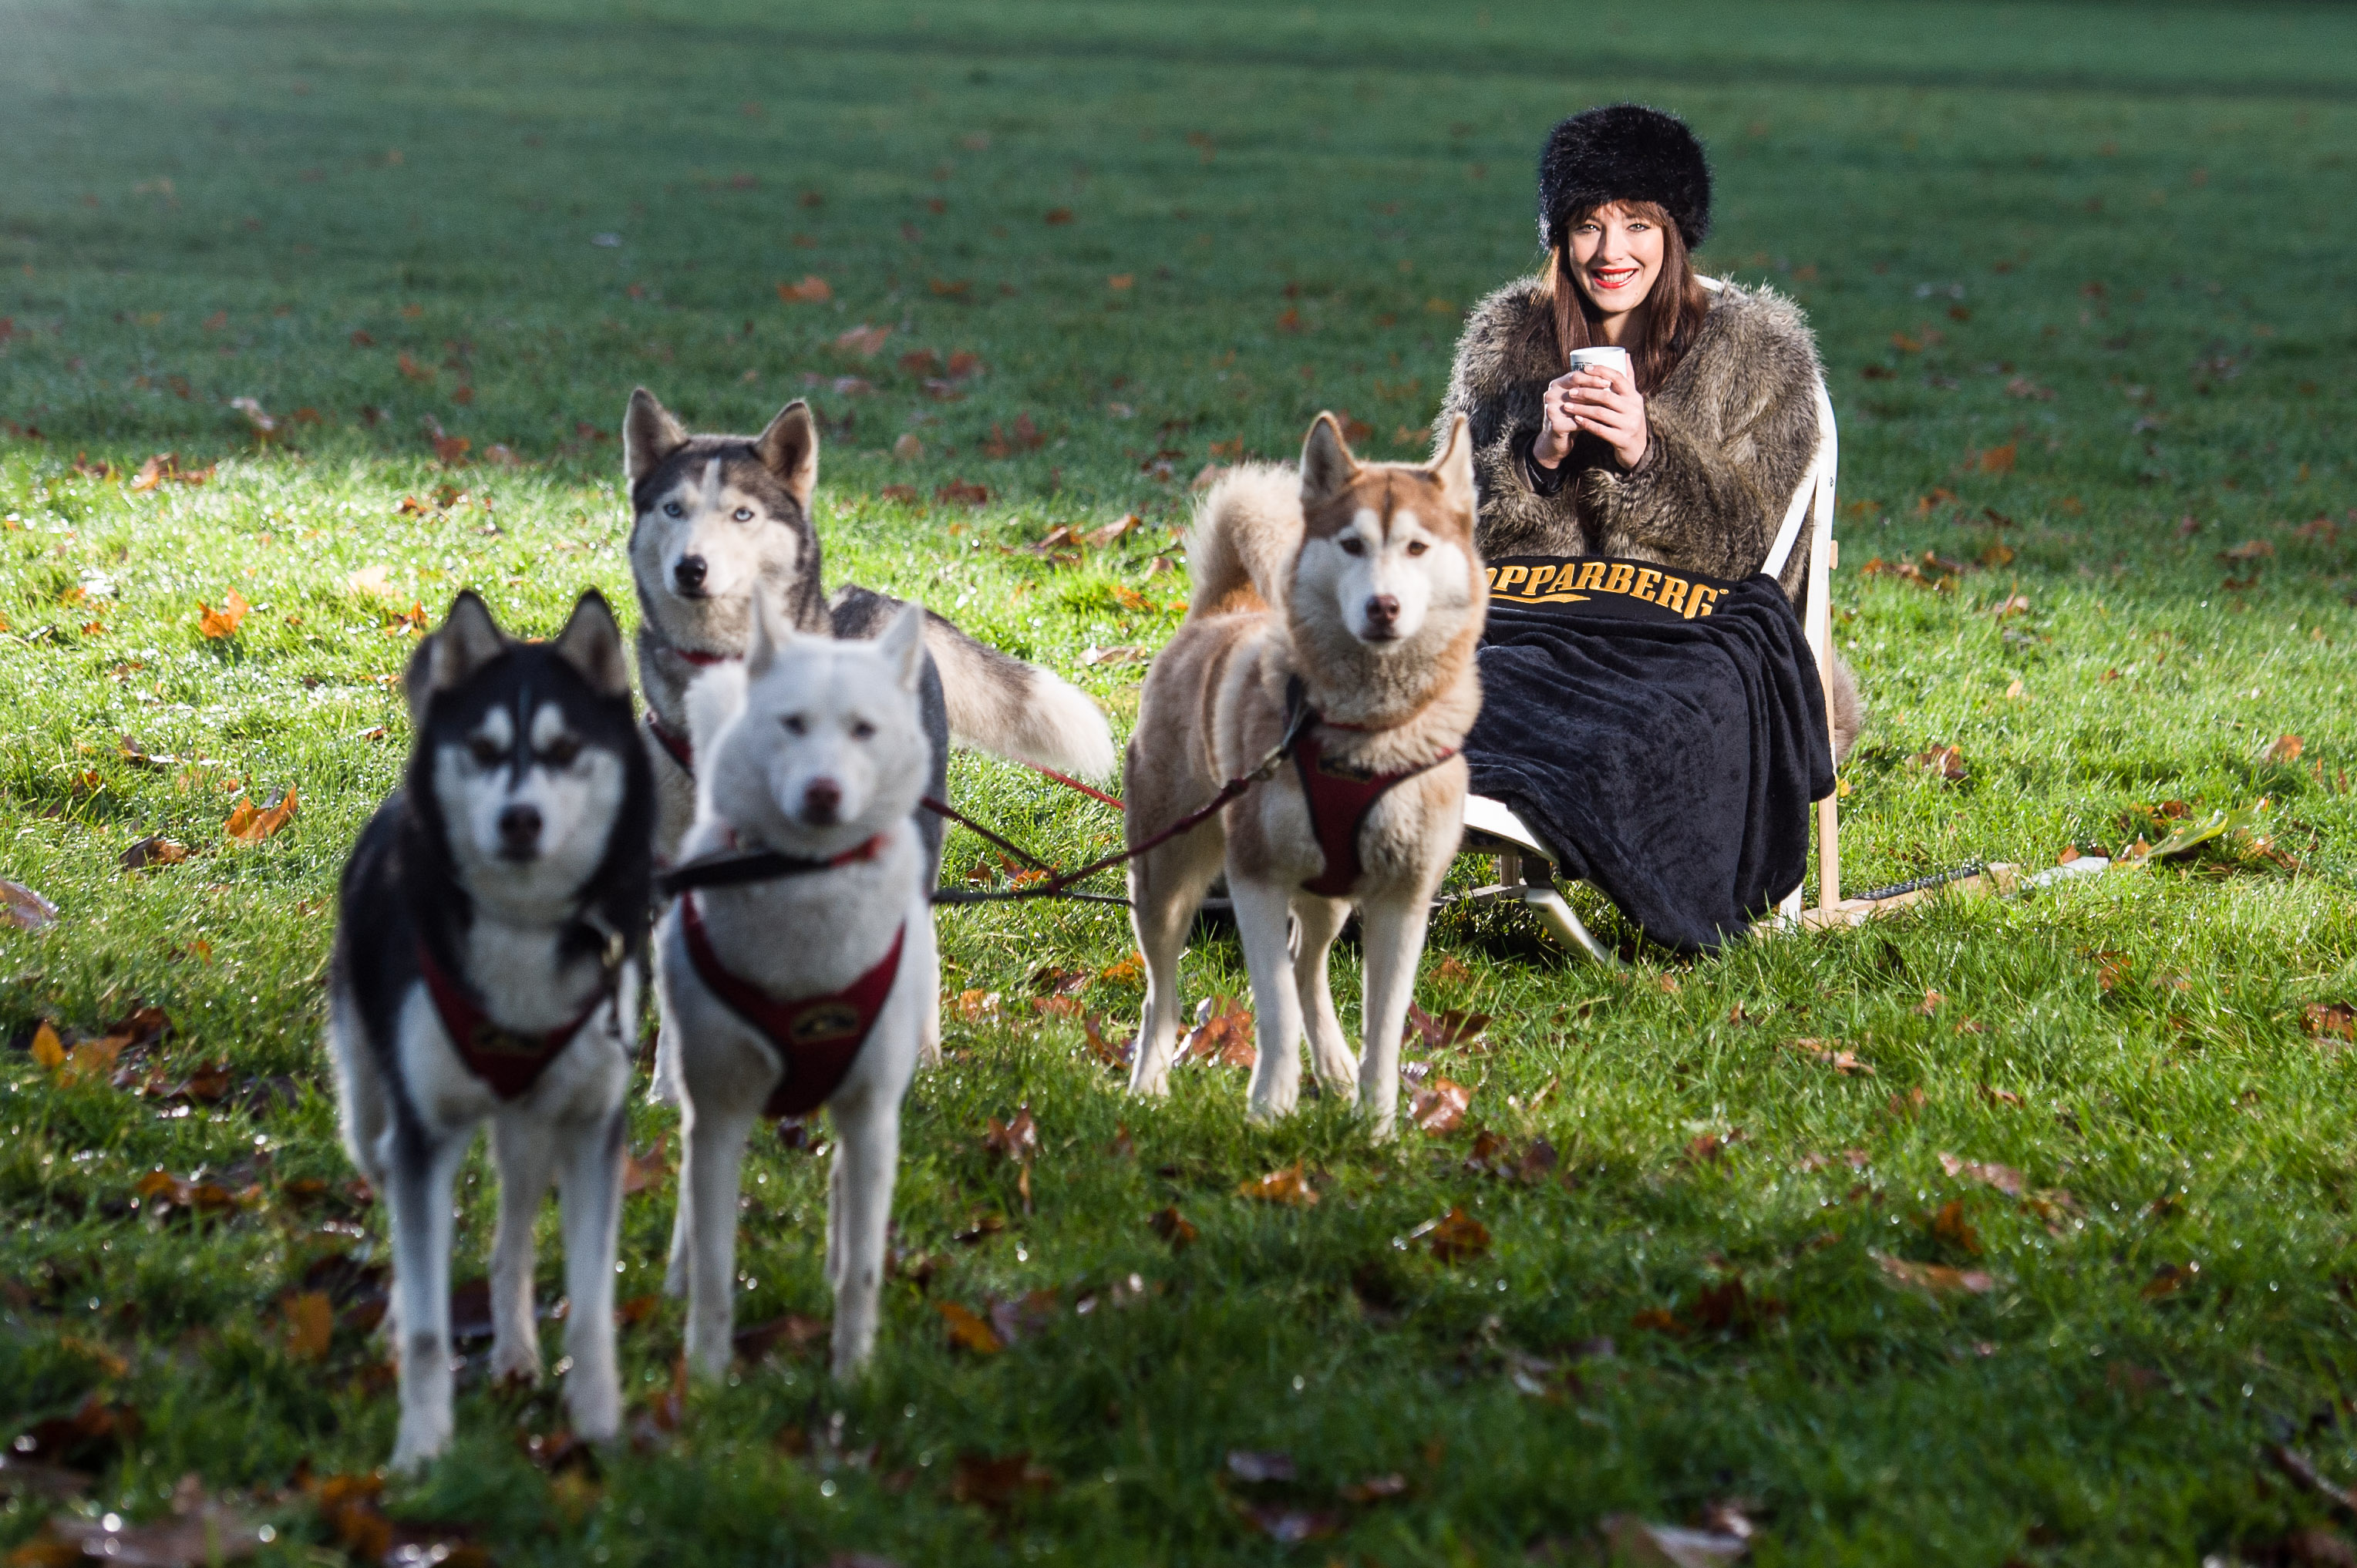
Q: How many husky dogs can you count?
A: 4